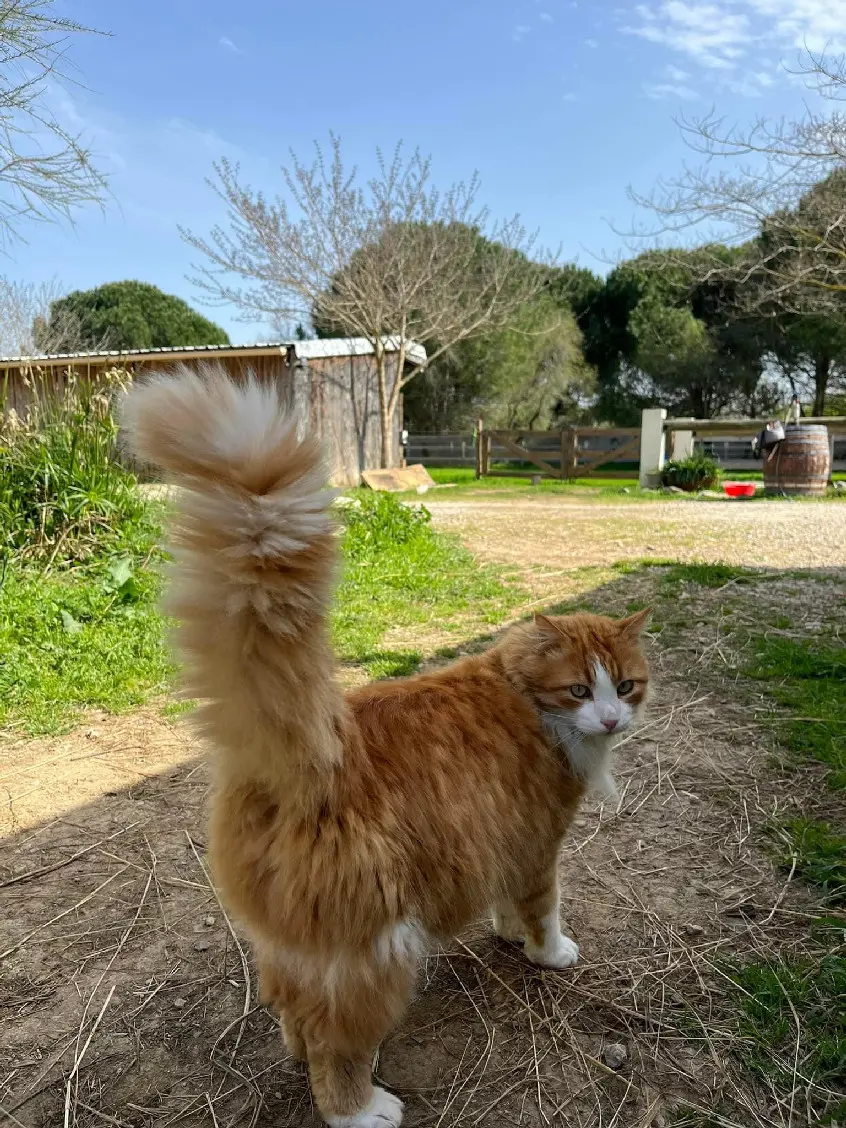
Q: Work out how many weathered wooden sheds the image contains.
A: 1